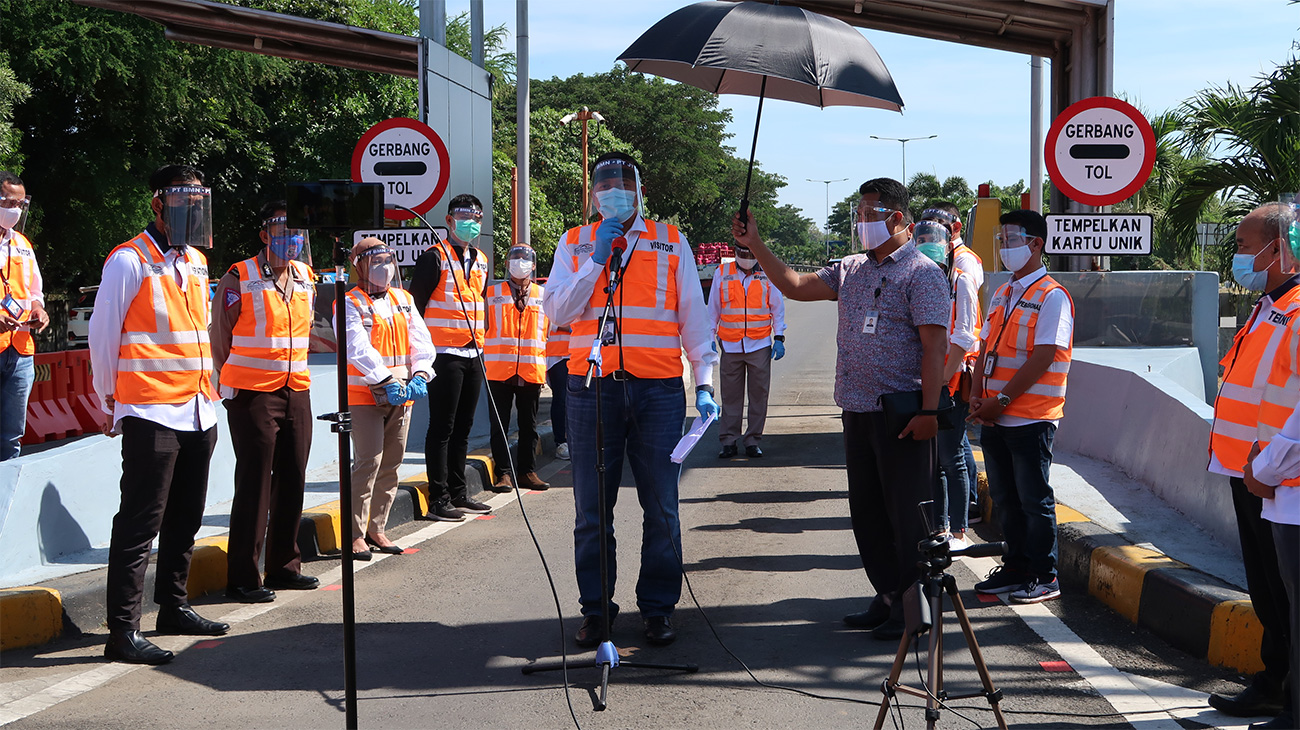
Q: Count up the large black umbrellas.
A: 1